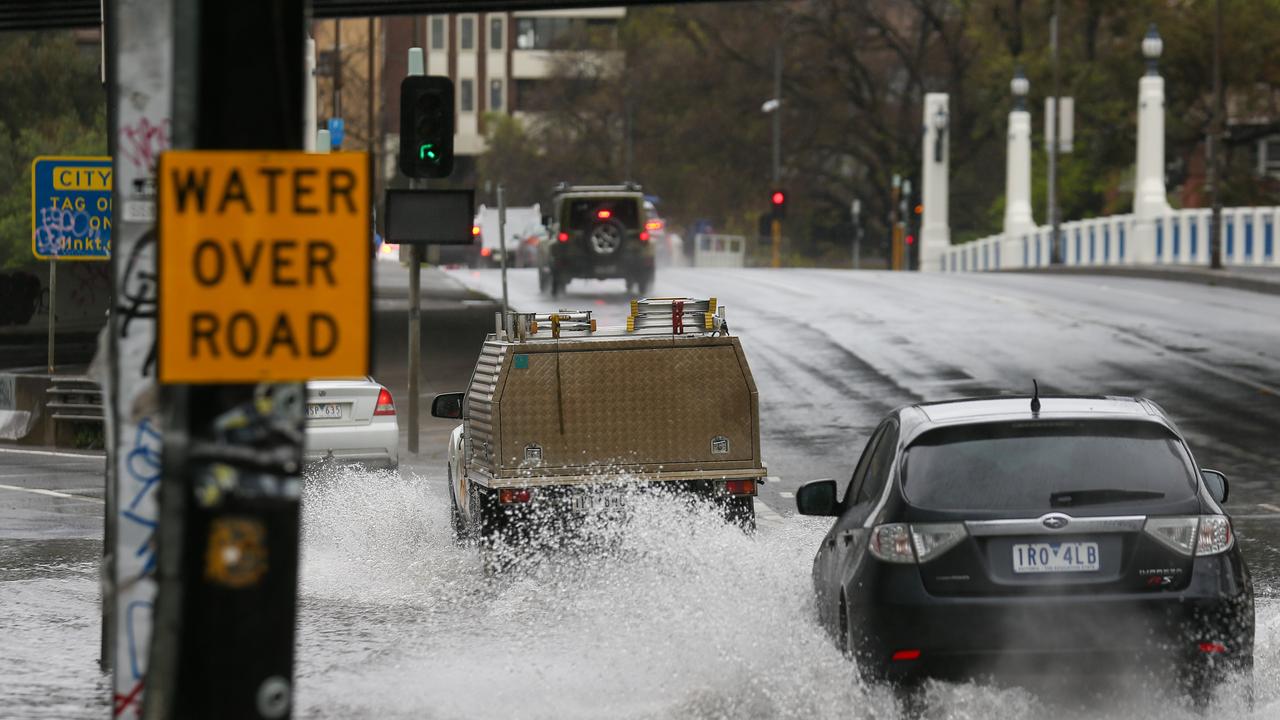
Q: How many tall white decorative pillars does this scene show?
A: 3